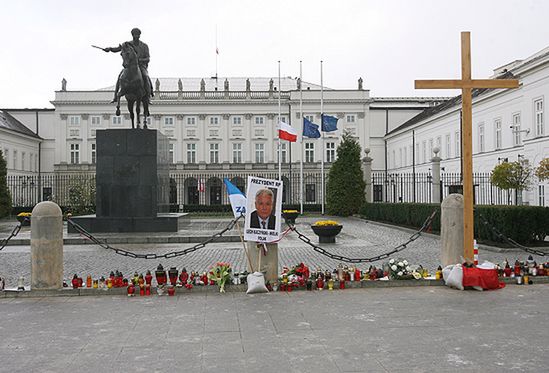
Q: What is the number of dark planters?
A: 3